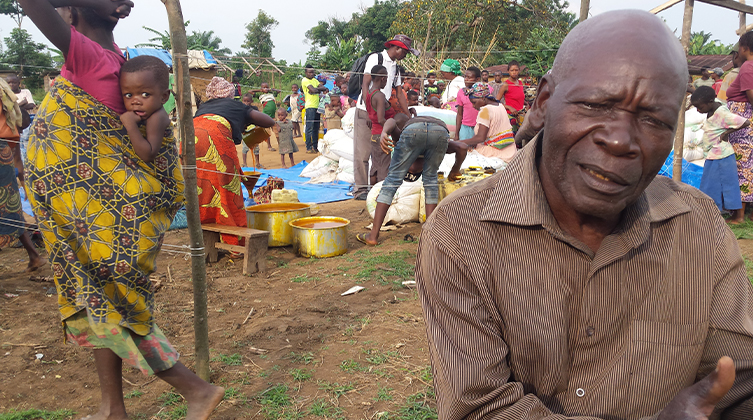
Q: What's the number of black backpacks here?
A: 1